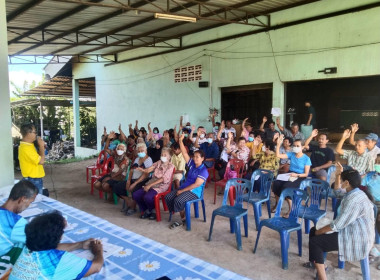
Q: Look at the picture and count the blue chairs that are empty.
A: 5